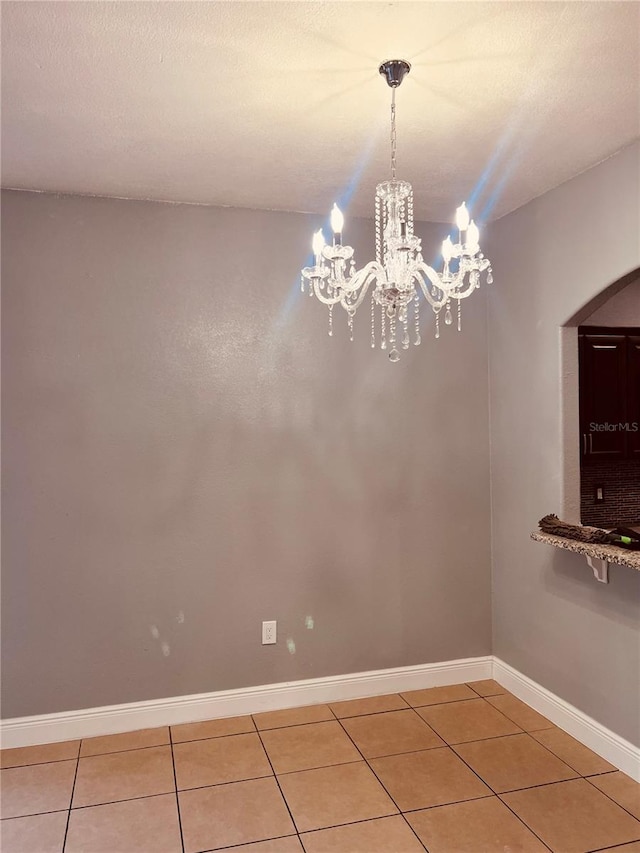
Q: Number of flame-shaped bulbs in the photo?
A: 5